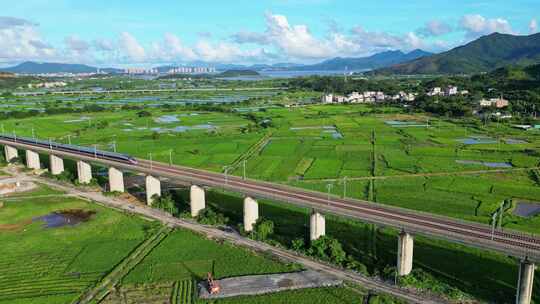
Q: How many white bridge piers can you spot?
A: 11